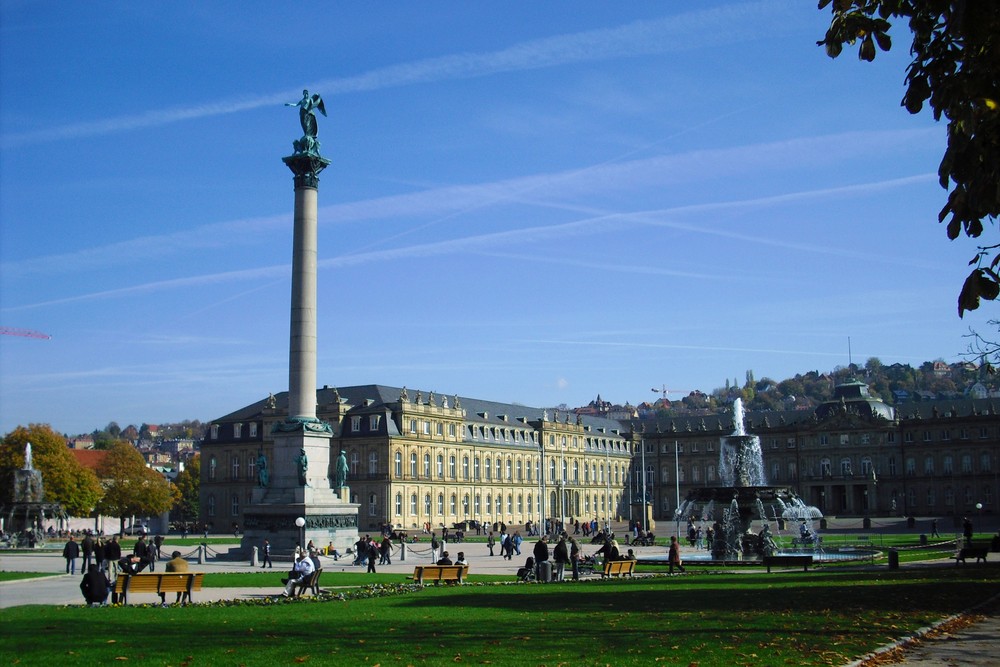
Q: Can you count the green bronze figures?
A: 4